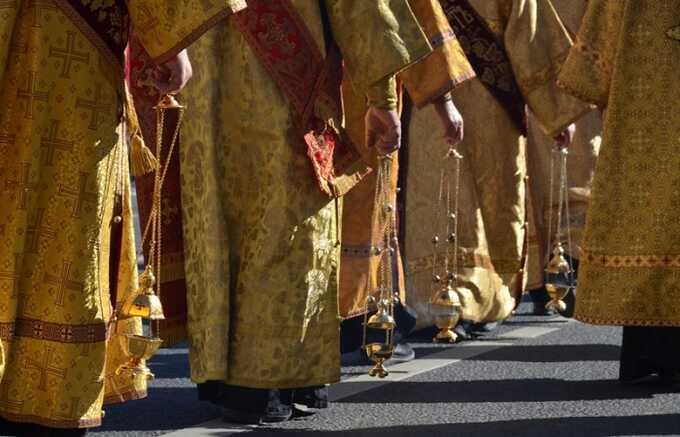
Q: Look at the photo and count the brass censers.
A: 4